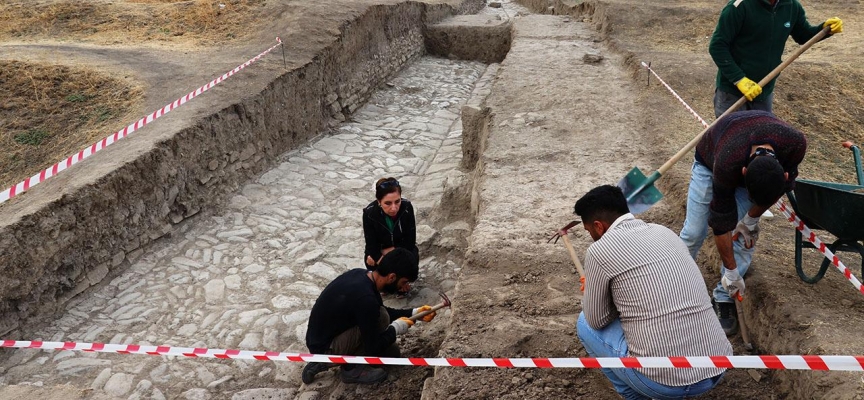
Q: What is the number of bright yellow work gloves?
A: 2